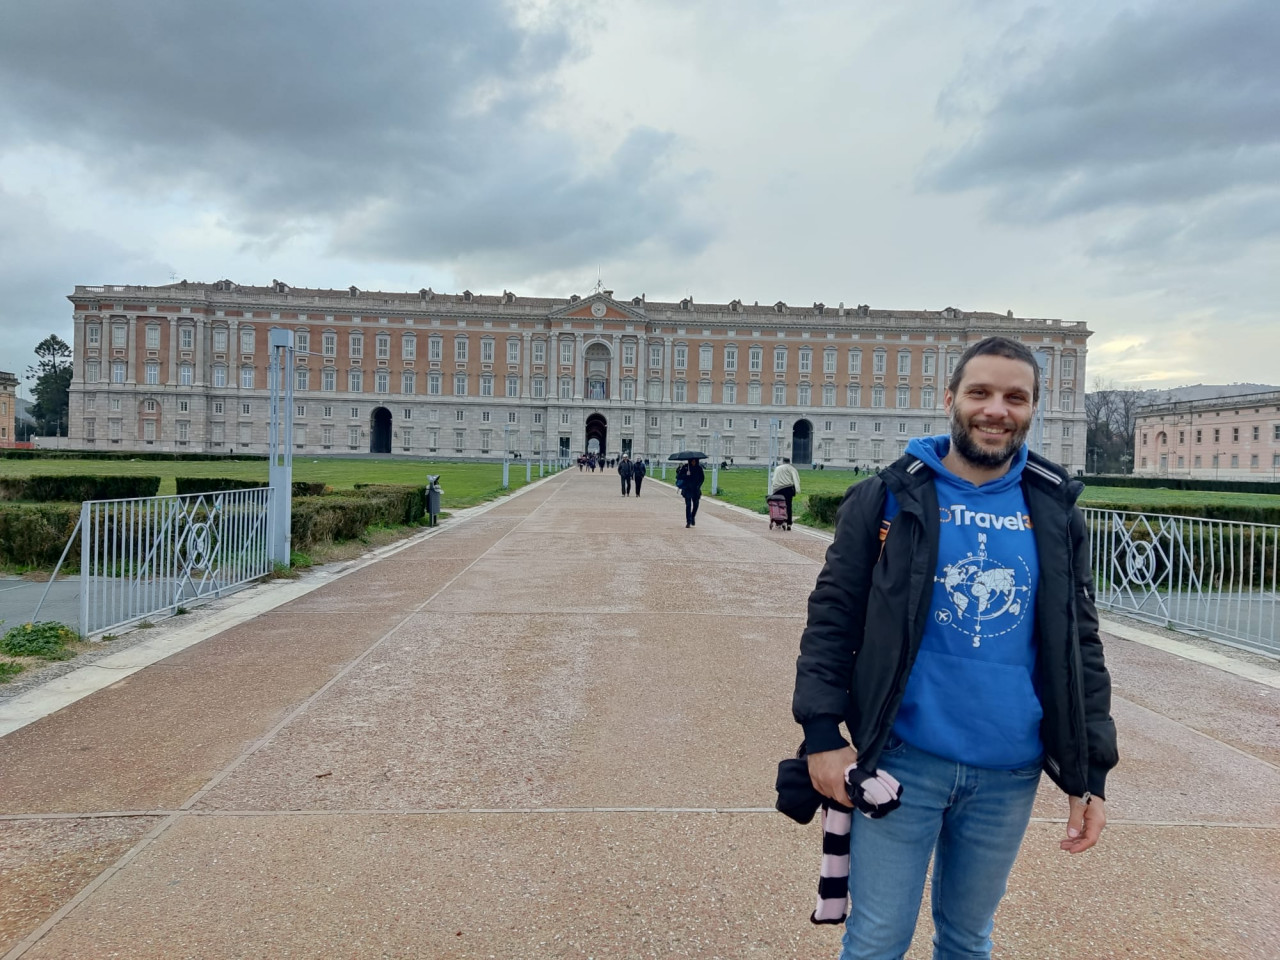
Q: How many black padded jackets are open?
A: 1